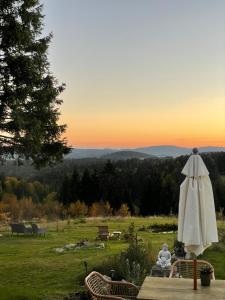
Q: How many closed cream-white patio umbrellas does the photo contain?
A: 1